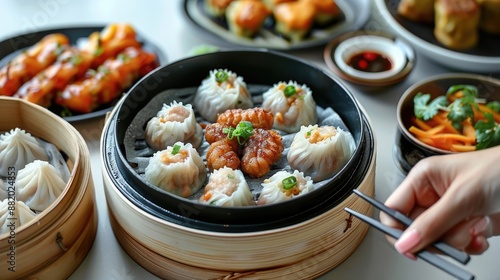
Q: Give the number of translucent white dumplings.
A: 7